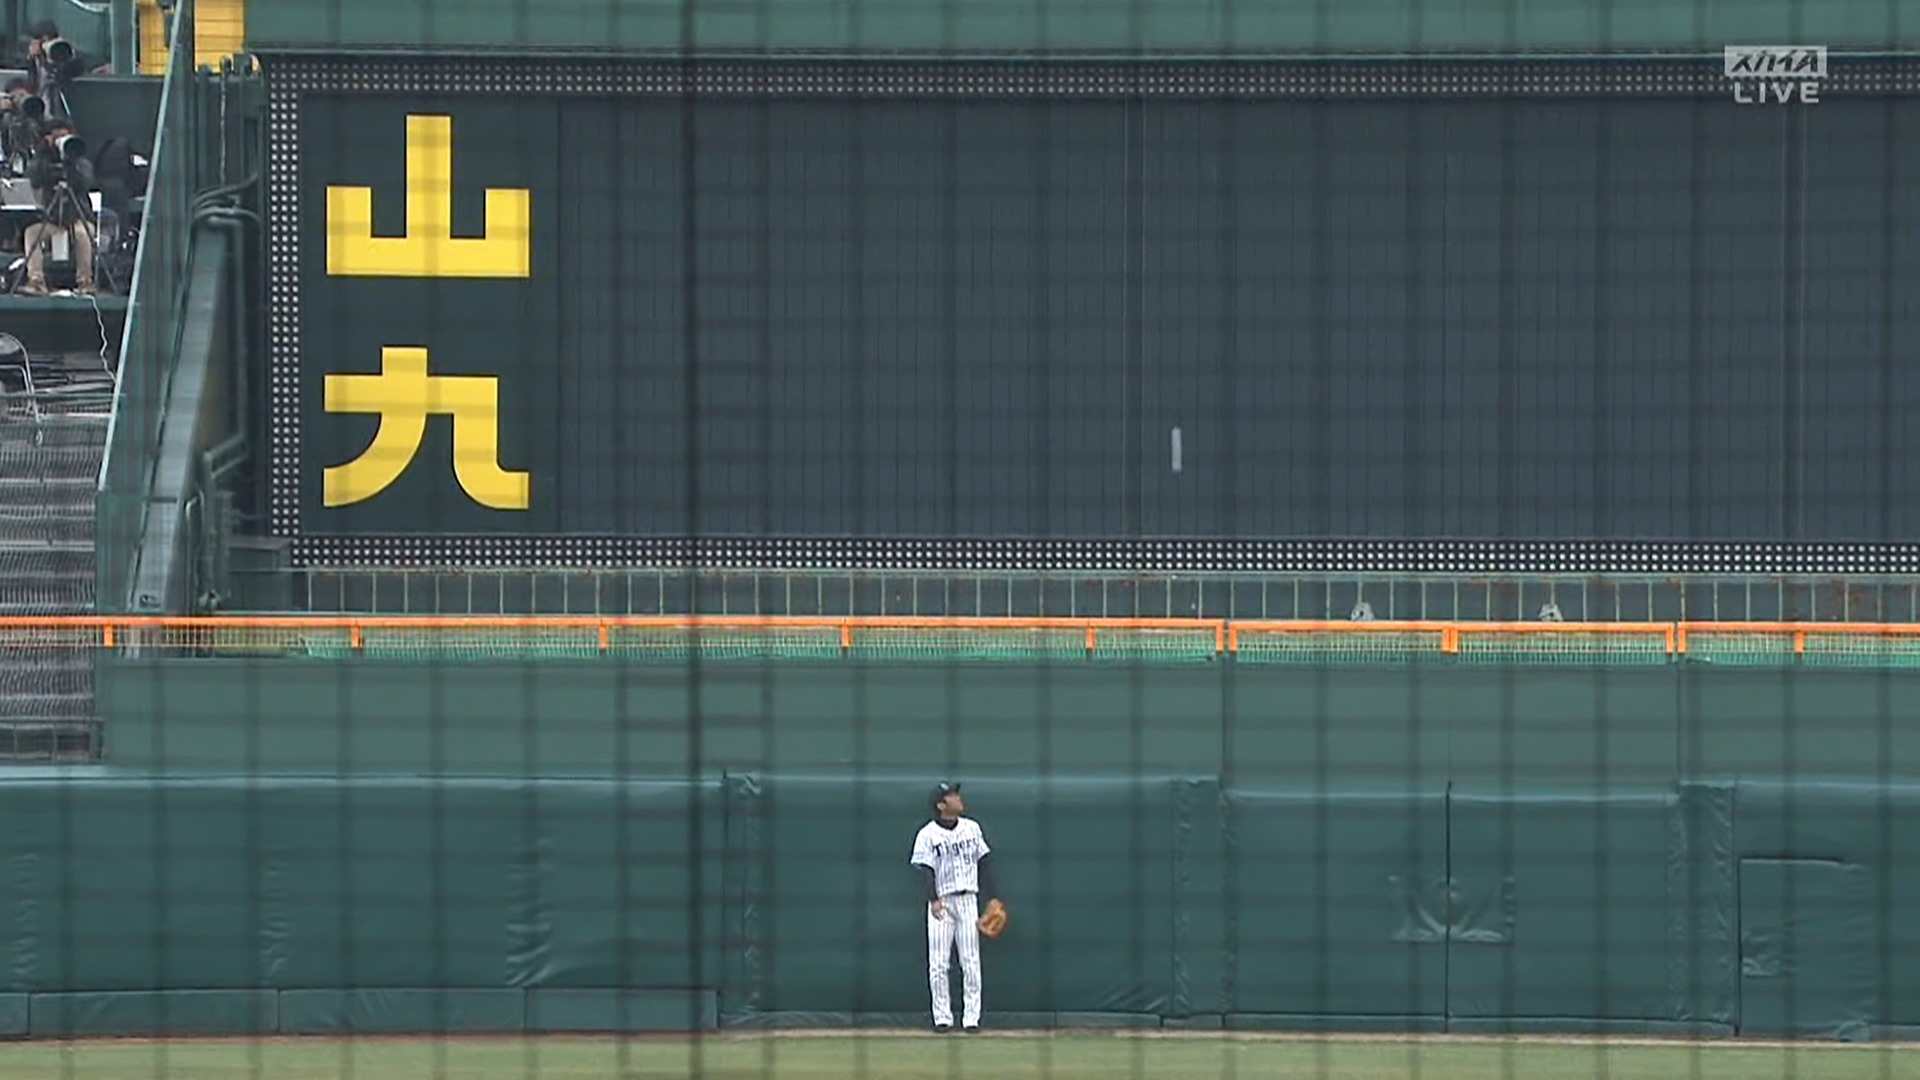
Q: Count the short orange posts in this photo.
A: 12